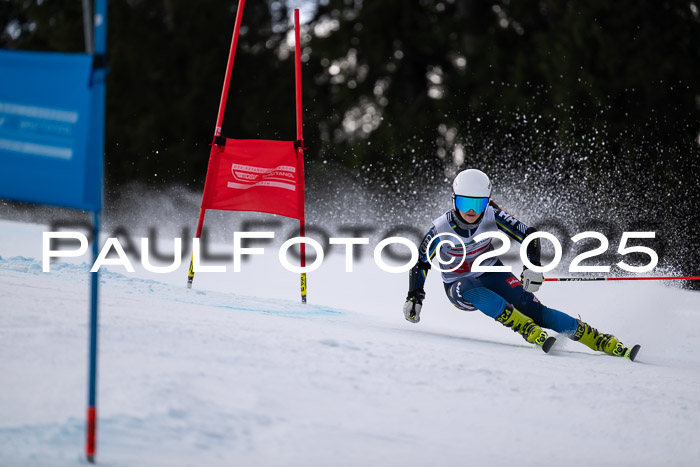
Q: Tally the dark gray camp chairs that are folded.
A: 0